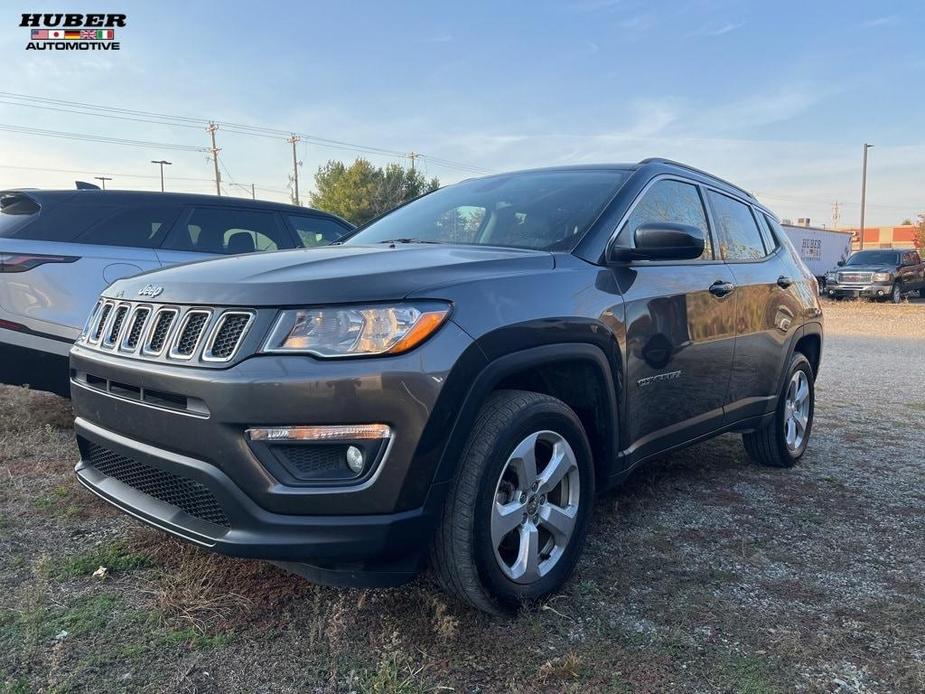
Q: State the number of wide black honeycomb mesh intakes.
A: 1